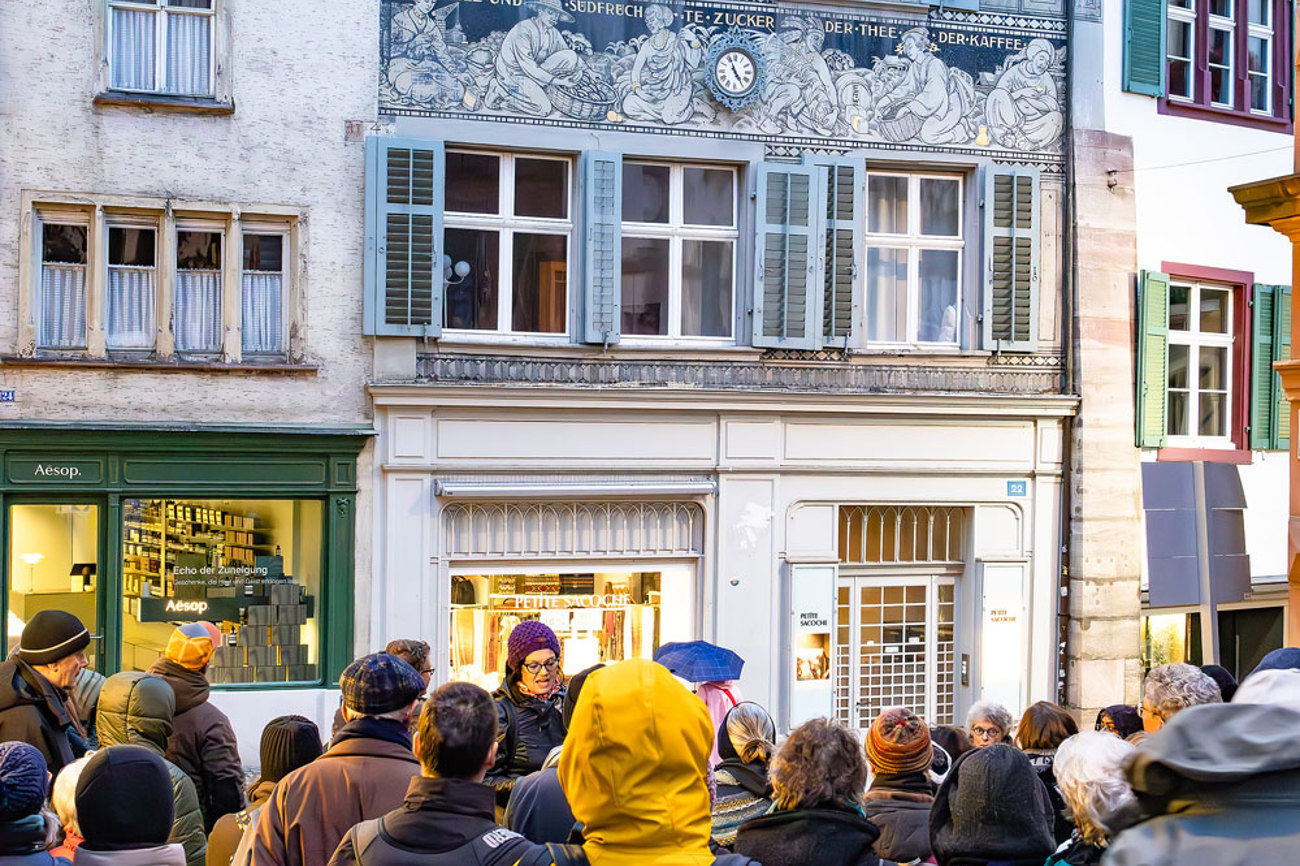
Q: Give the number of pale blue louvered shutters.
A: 5